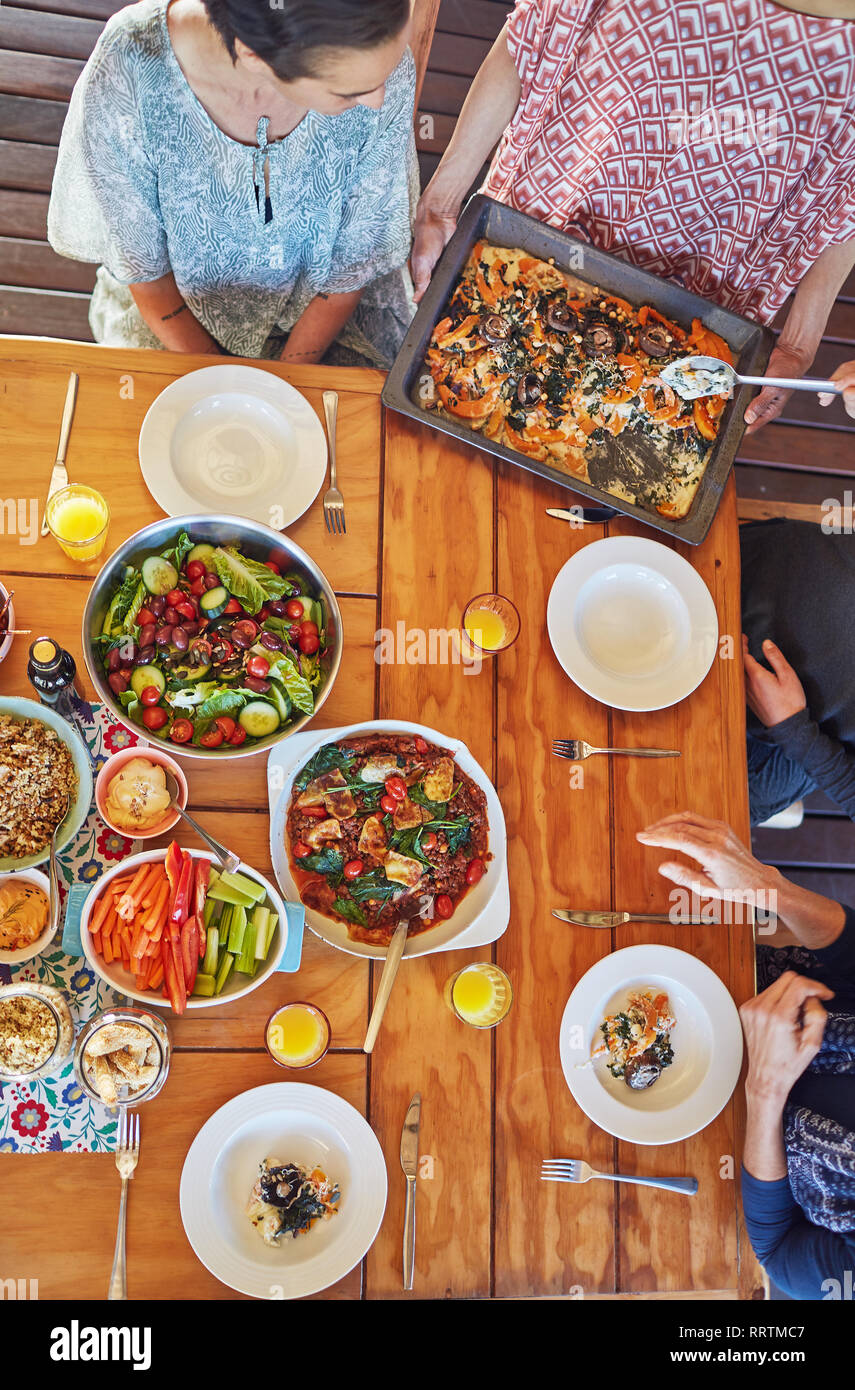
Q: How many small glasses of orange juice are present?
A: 4